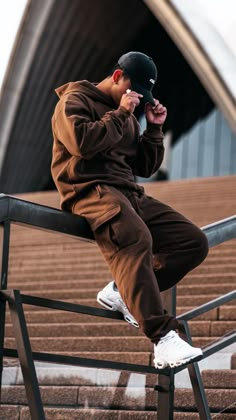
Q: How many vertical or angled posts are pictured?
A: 4